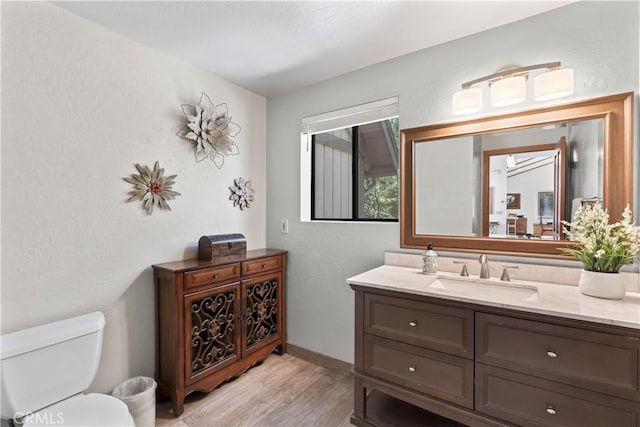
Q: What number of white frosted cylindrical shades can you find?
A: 3